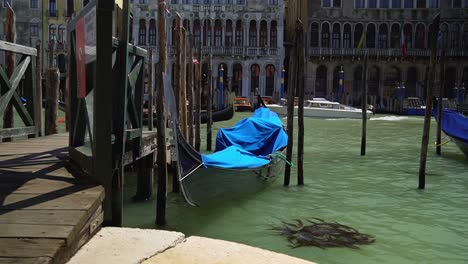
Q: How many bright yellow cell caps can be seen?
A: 0